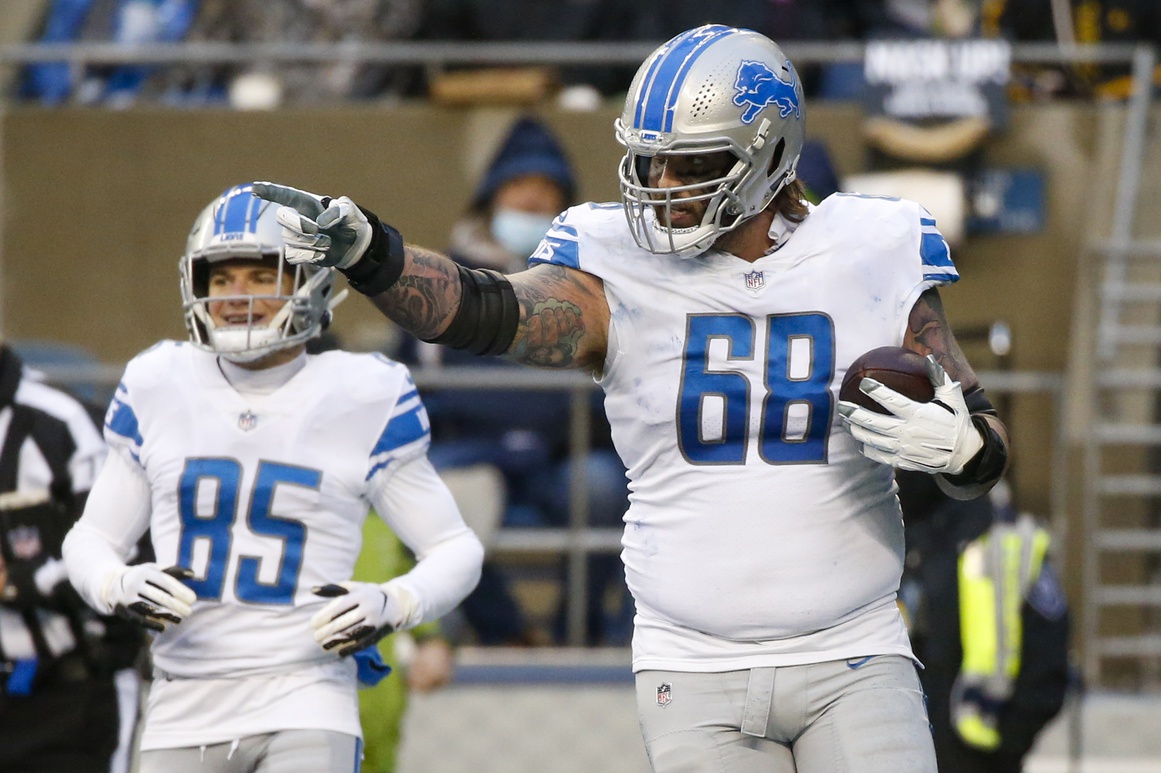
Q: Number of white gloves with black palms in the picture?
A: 2